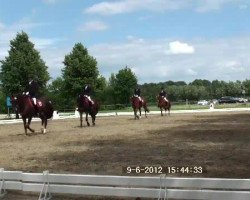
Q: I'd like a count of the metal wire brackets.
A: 3